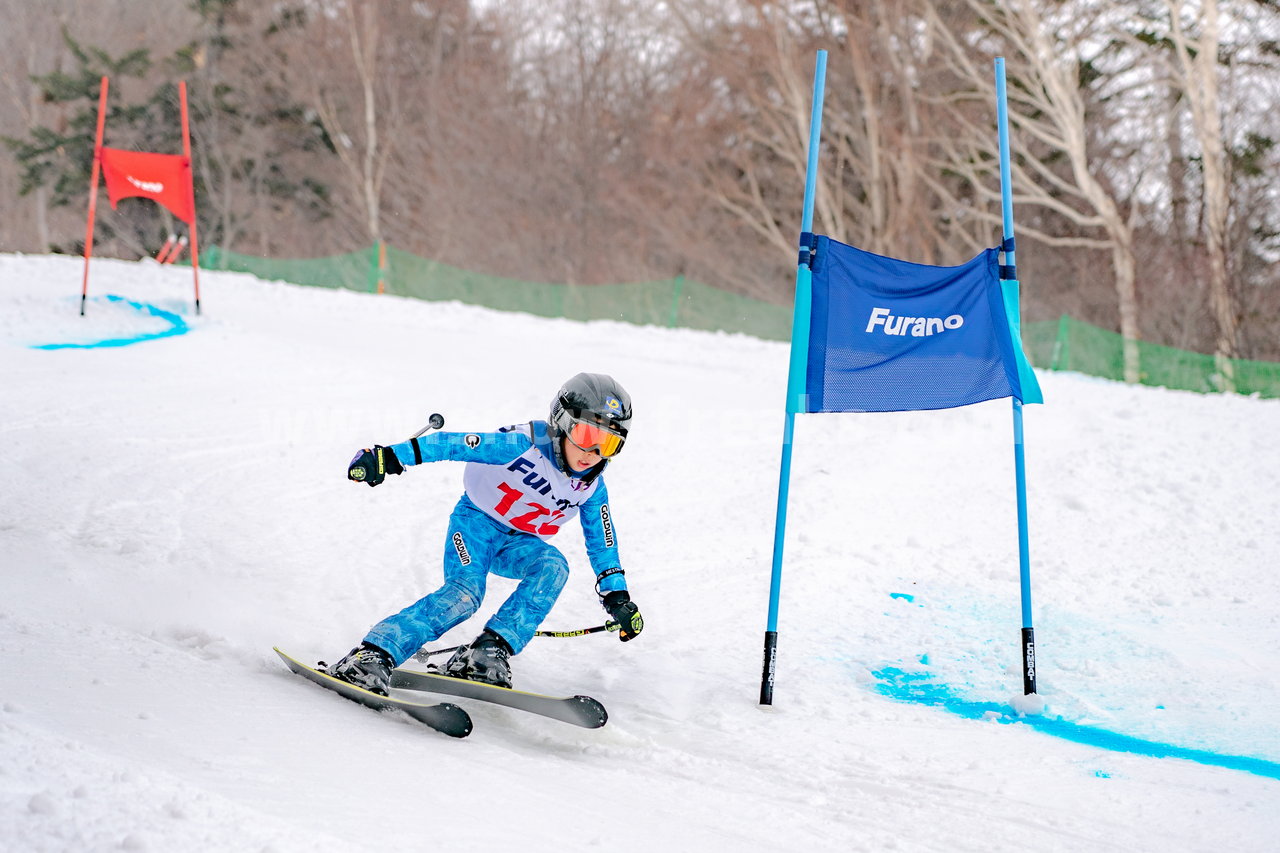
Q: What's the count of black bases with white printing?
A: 2